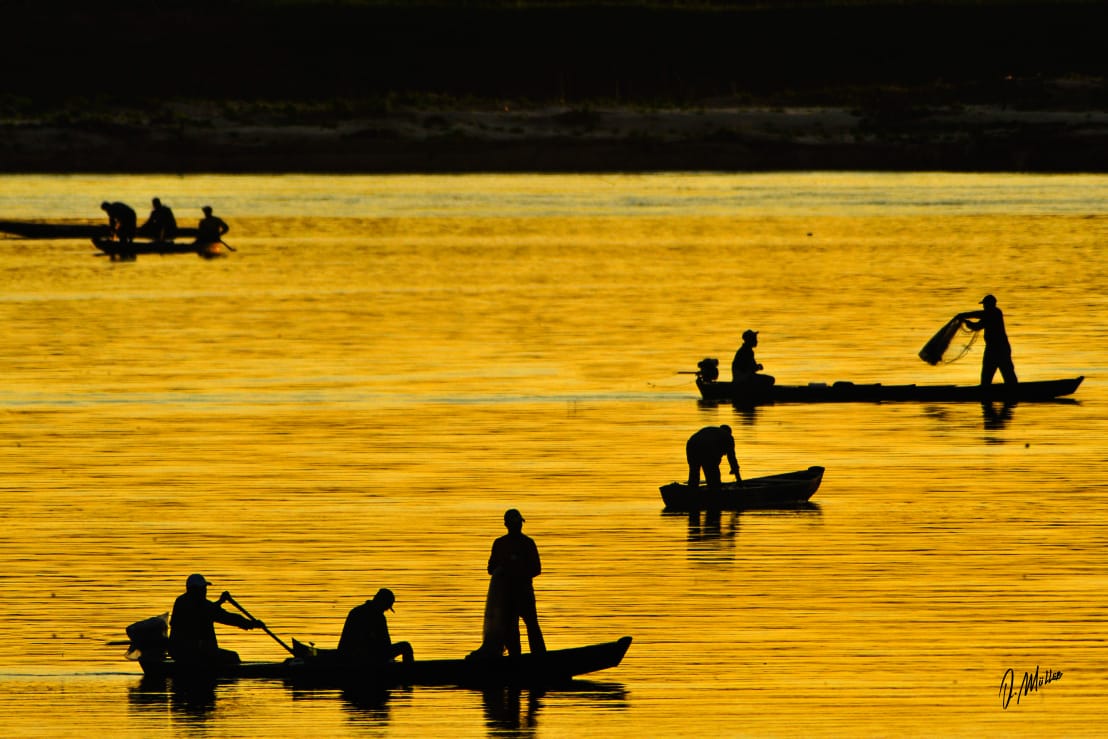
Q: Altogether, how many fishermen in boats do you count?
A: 9